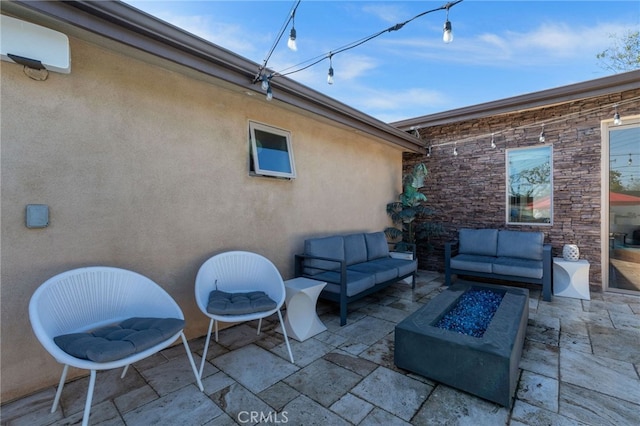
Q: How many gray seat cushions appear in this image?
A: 7